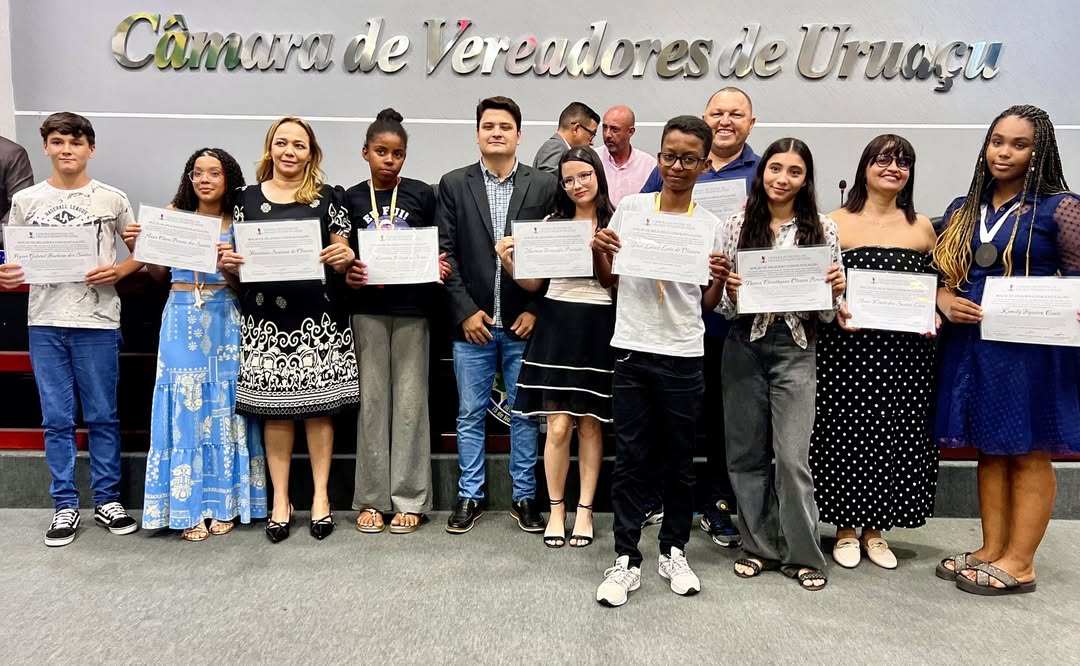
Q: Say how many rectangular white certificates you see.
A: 10